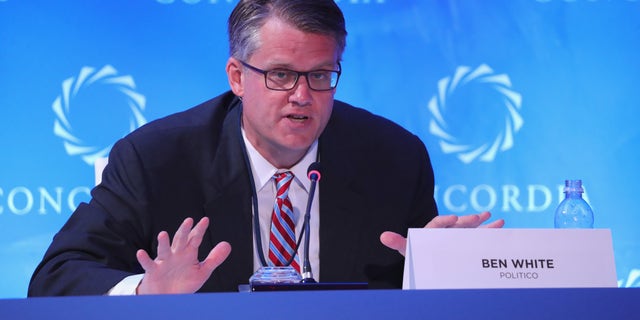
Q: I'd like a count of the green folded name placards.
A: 0